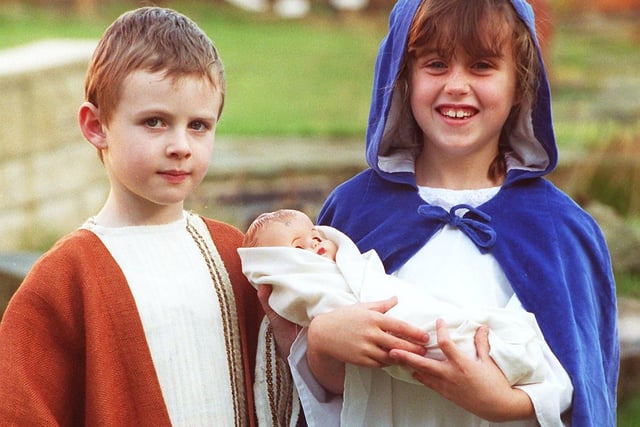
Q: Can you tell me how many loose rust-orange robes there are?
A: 1